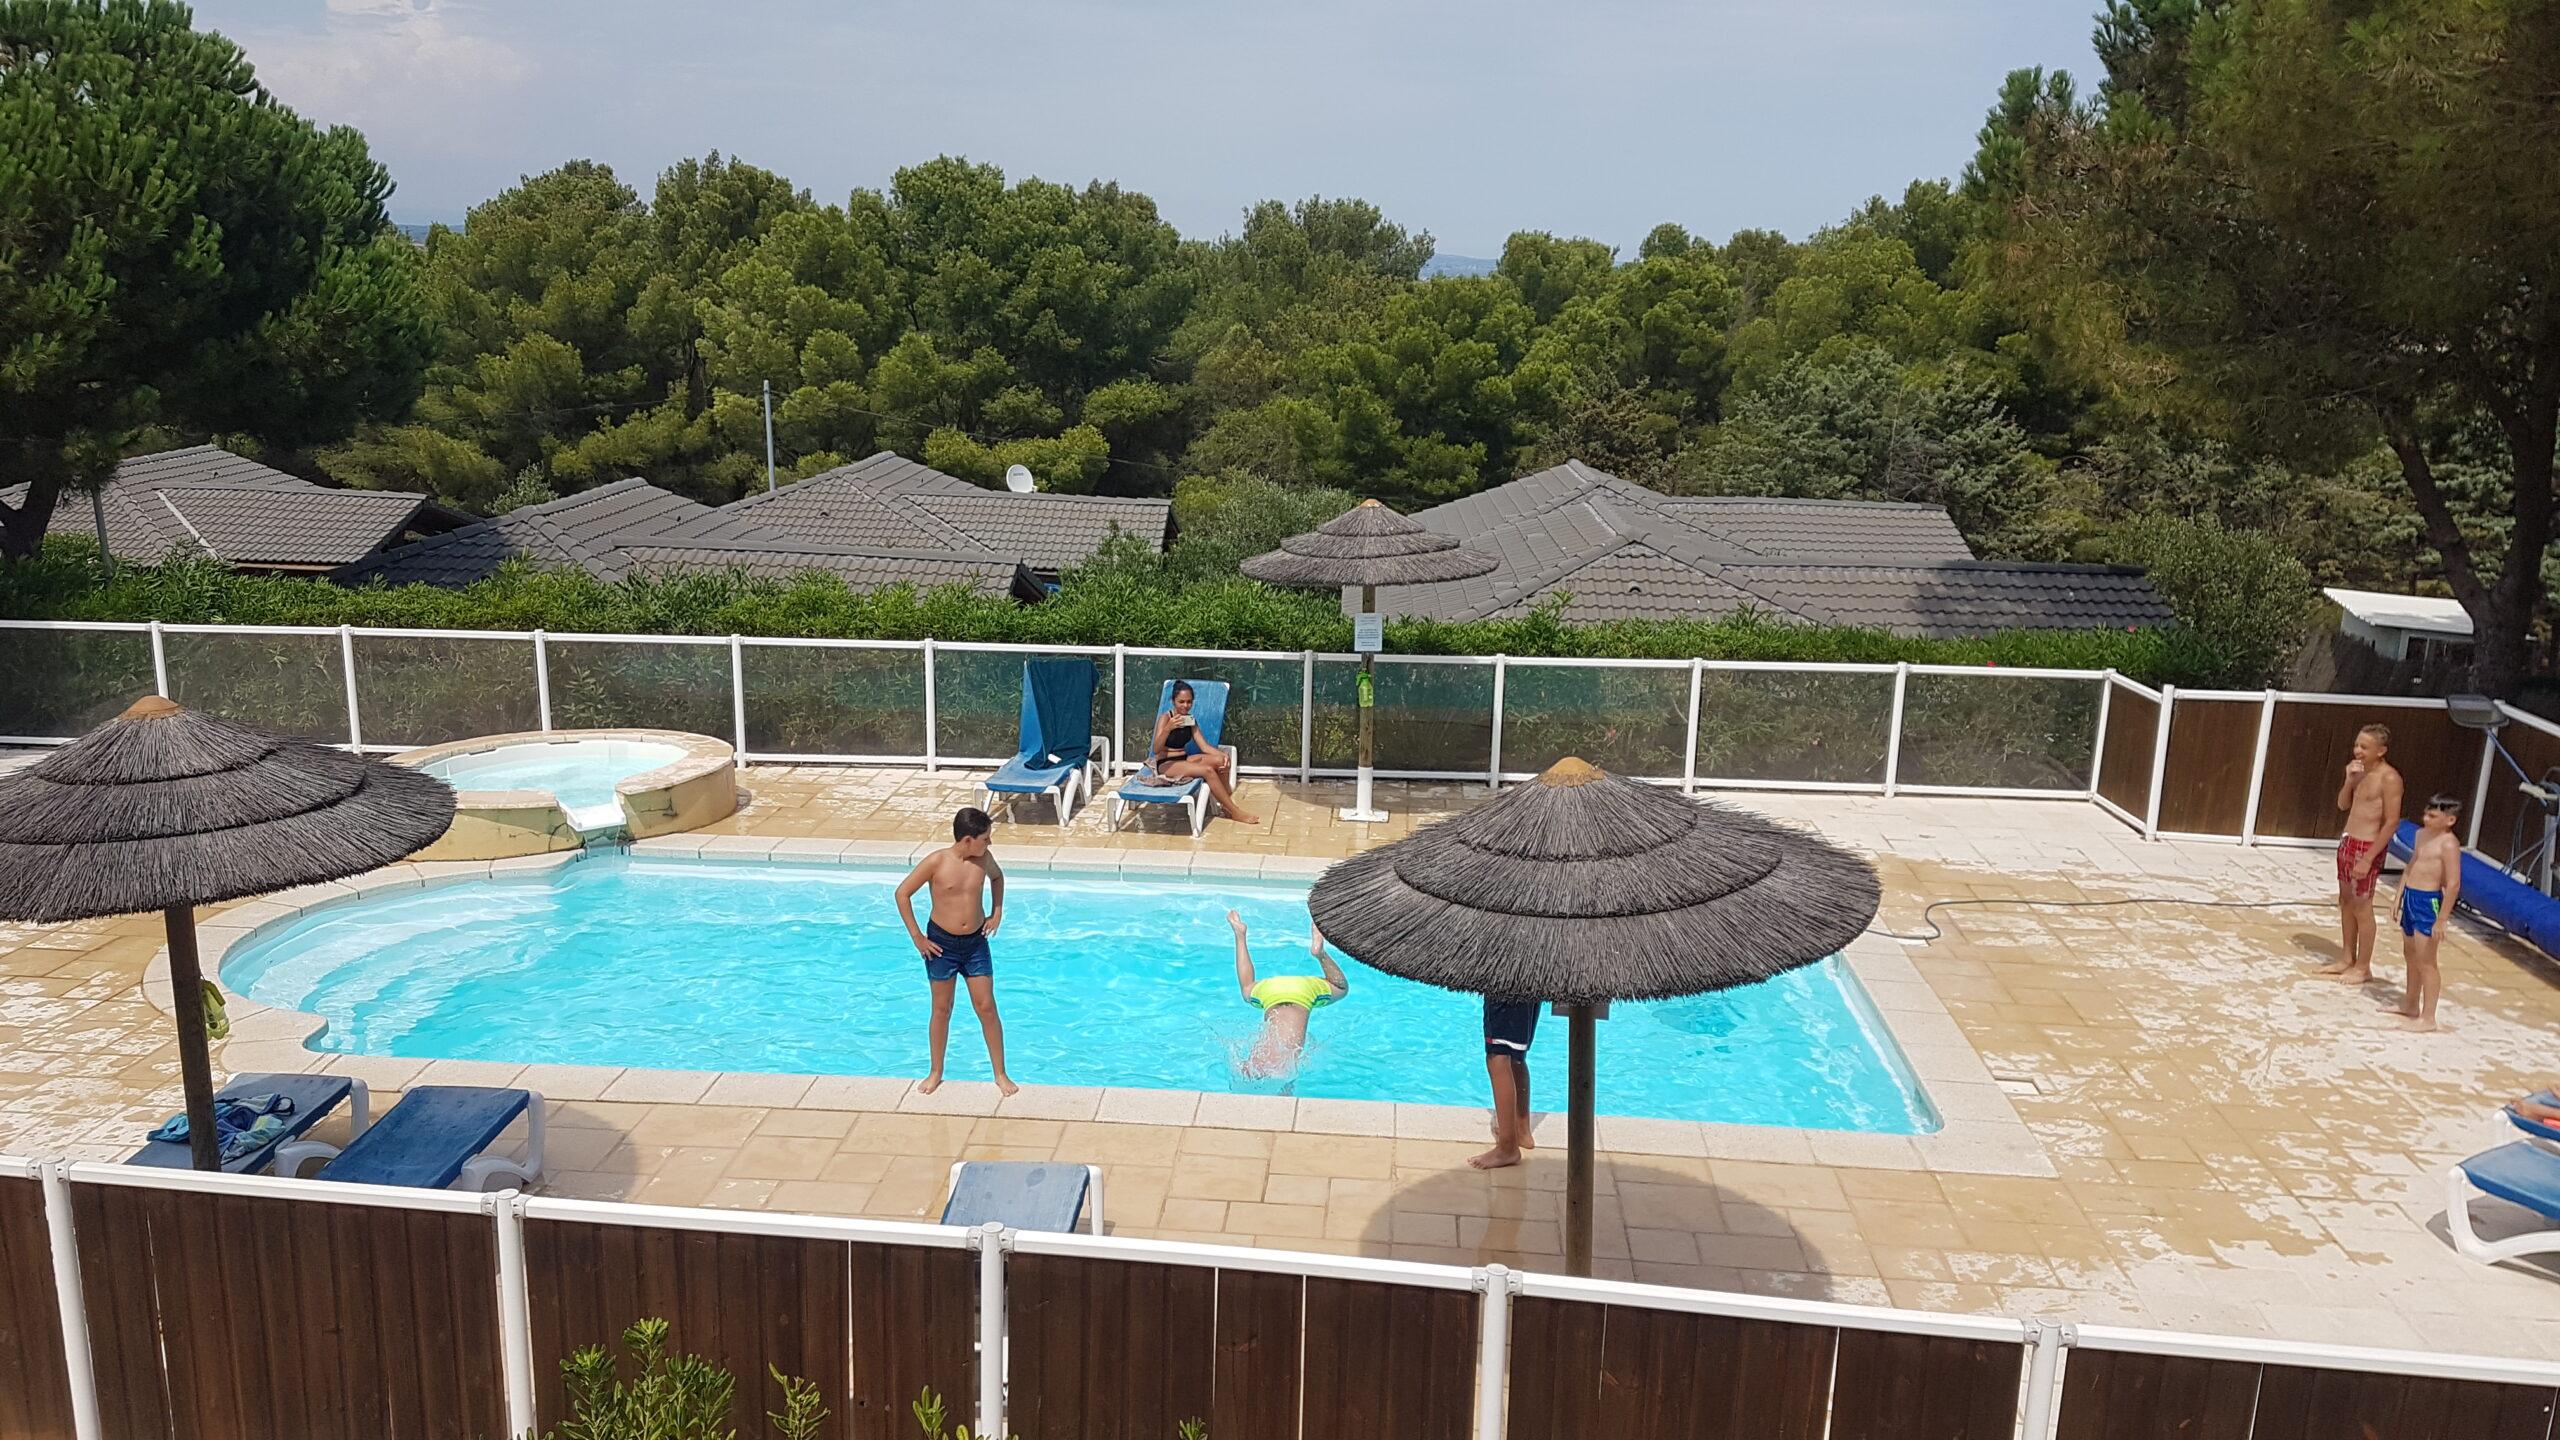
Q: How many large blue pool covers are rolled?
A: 1